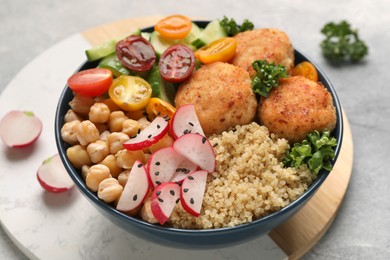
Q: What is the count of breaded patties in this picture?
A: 3